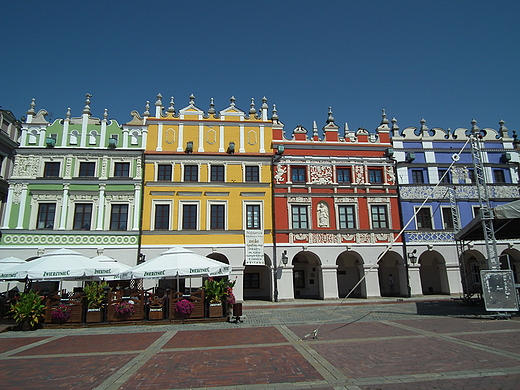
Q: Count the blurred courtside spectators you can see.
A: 0